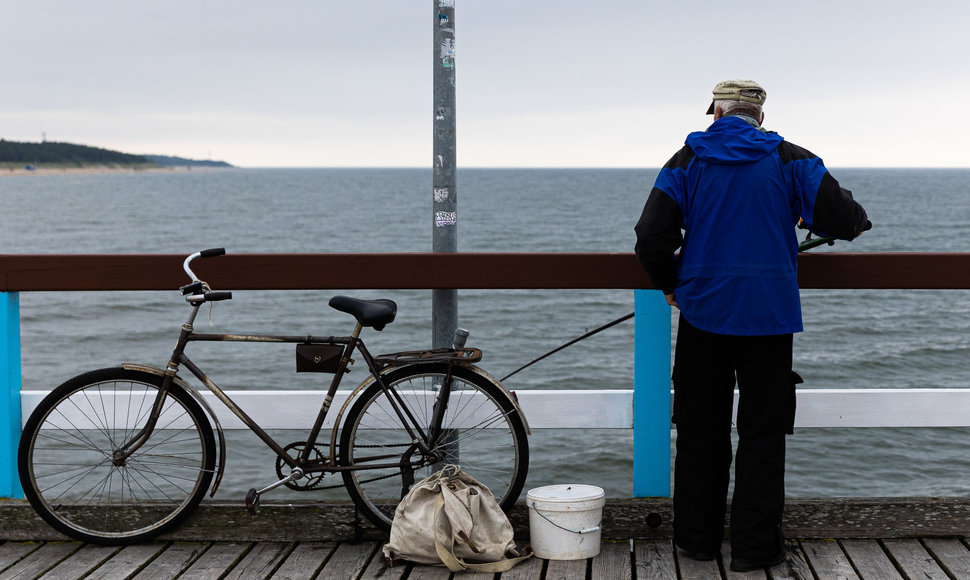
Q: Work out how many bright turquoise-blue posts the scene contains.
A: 2